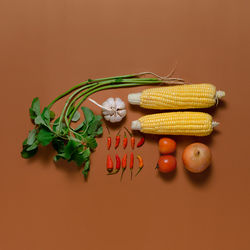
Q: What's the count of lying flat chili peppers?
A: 10